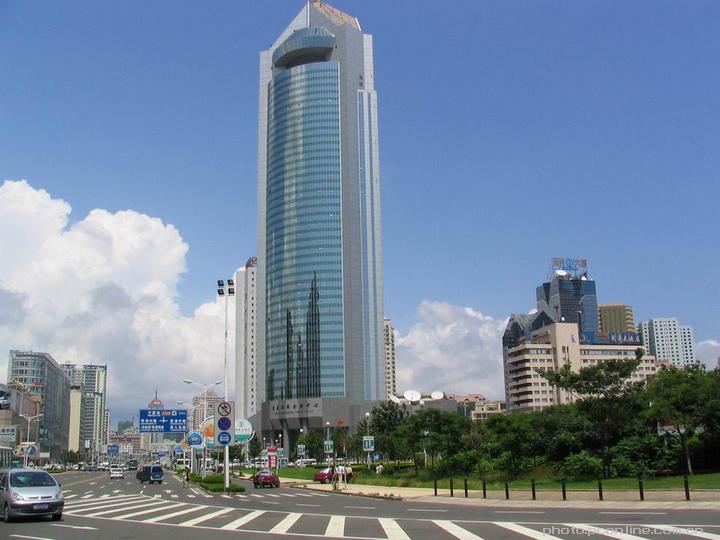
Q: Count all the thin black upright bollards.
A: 10